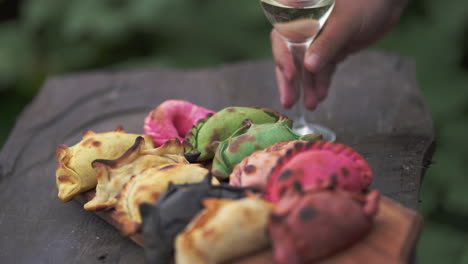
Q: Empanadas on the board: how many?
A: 11